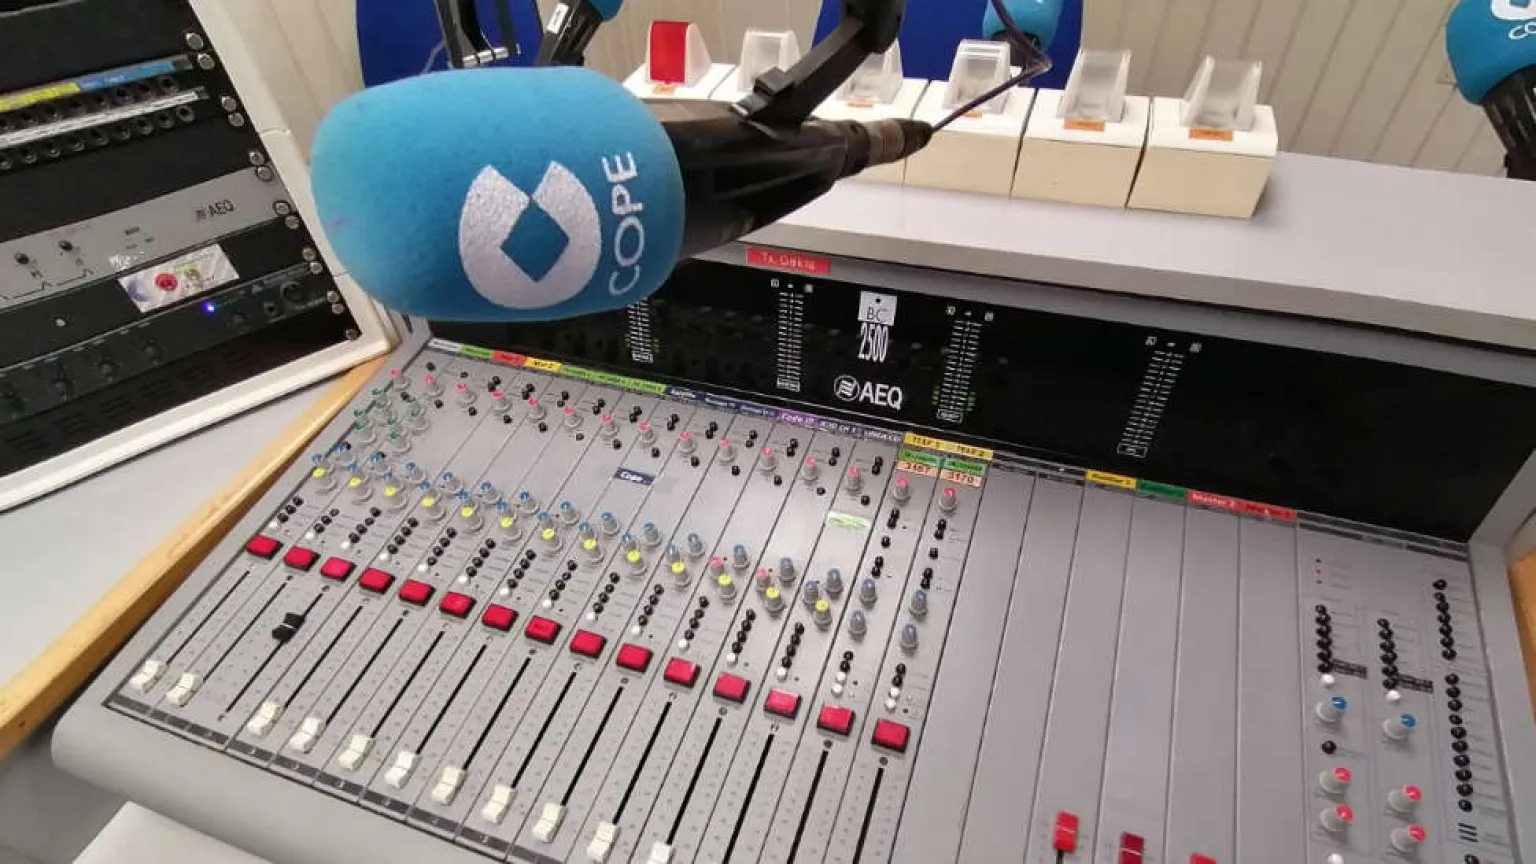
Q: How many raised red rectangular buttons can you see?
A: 15